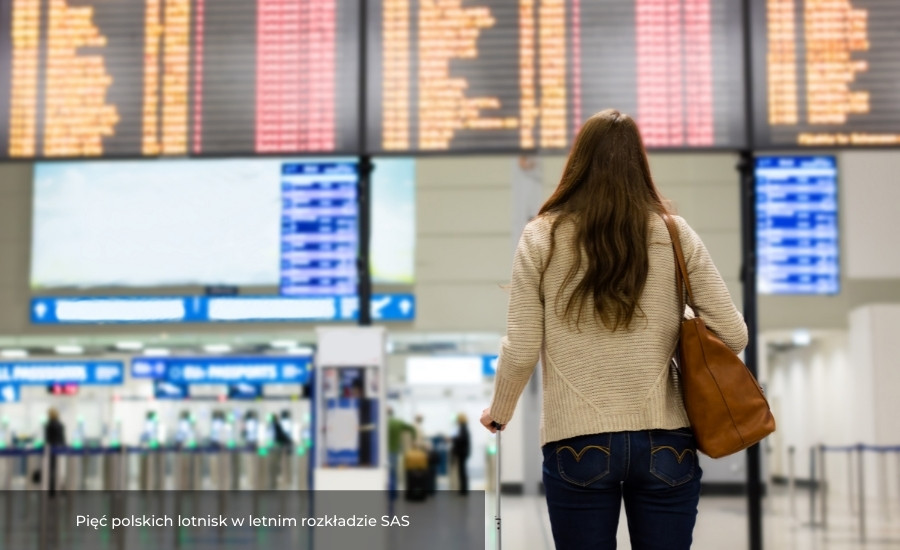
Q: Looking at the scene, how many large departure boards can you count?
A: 3